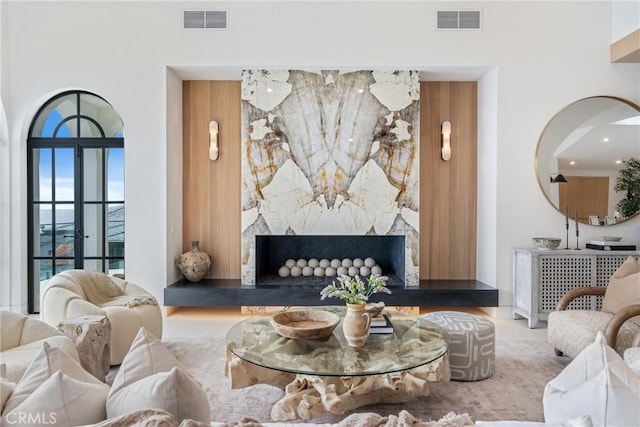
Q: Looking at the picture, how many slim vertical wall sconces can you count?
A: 2